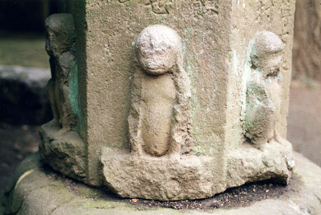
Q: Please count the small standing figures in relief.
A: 3